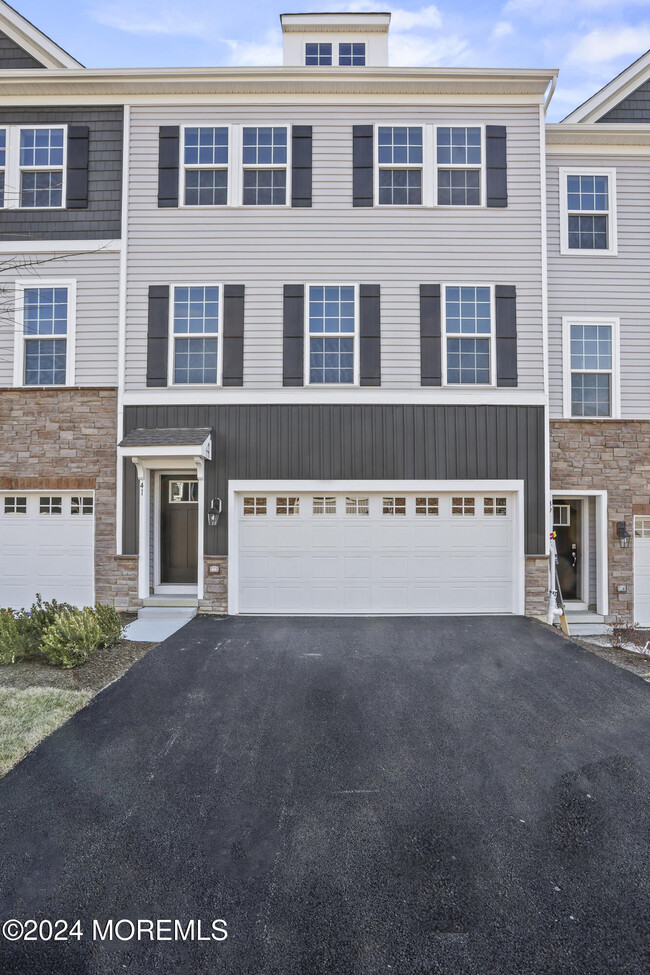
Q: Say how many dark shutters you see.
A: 11